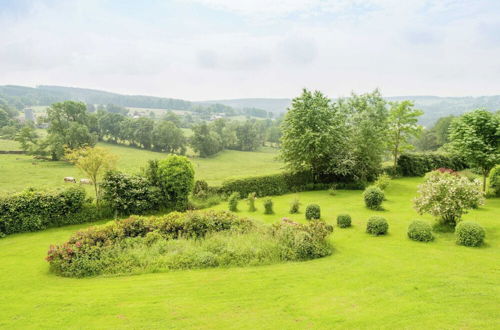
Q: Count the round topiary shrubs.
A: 6